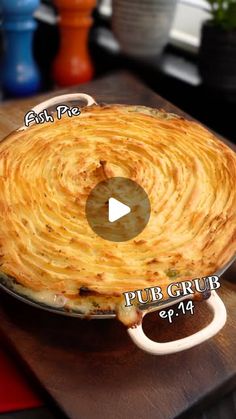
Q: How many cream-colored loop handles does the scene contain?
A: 2